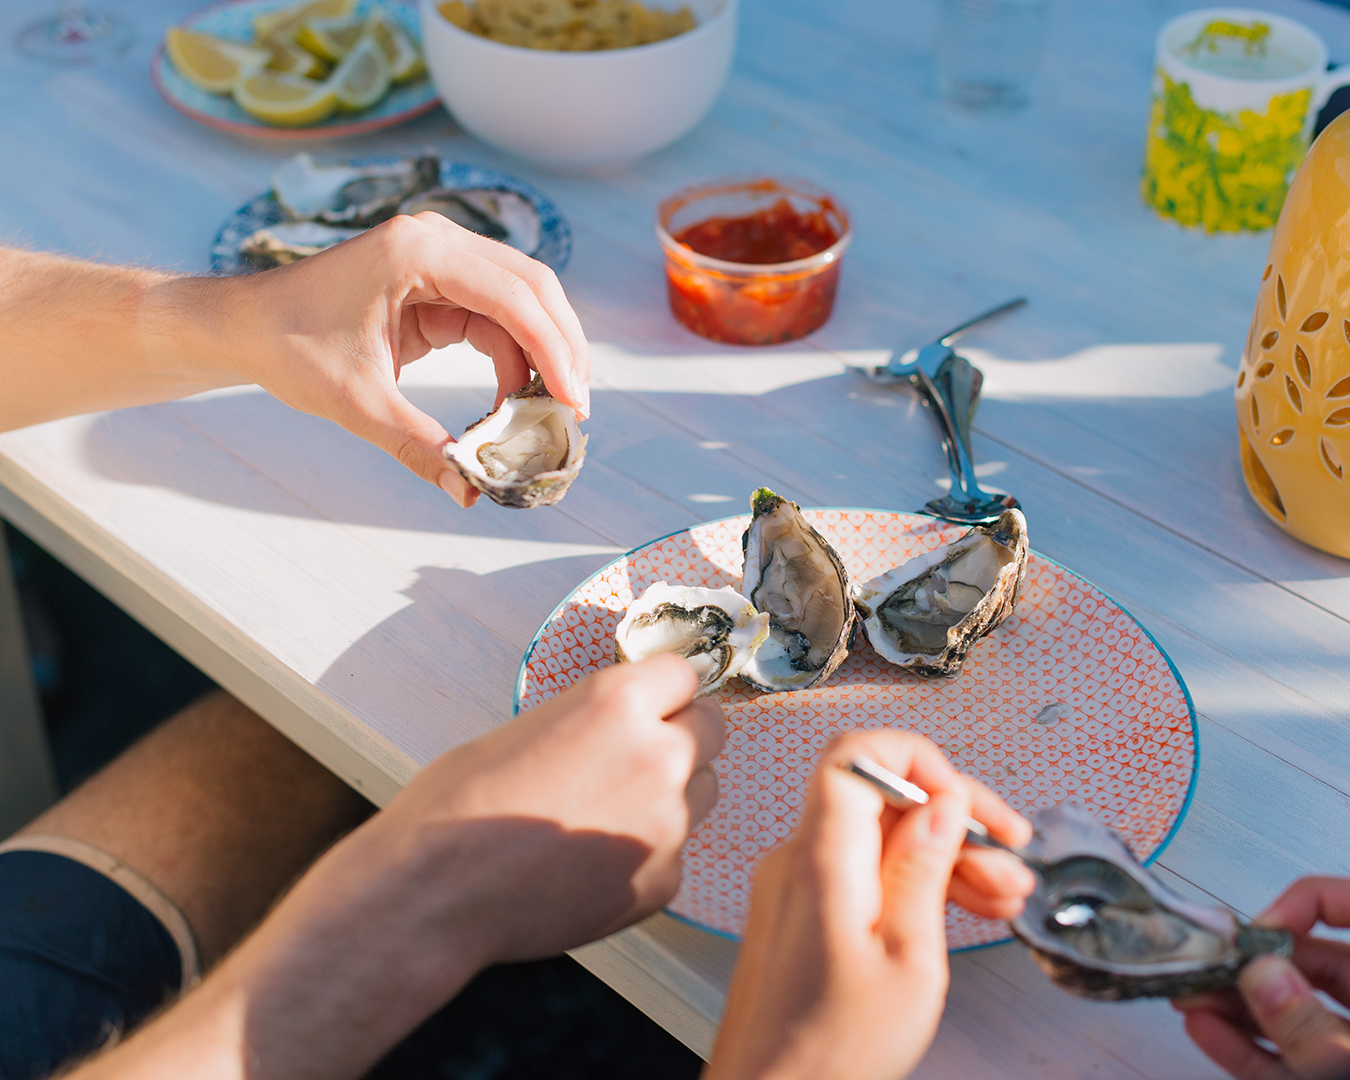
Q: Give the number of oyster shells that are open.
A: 8